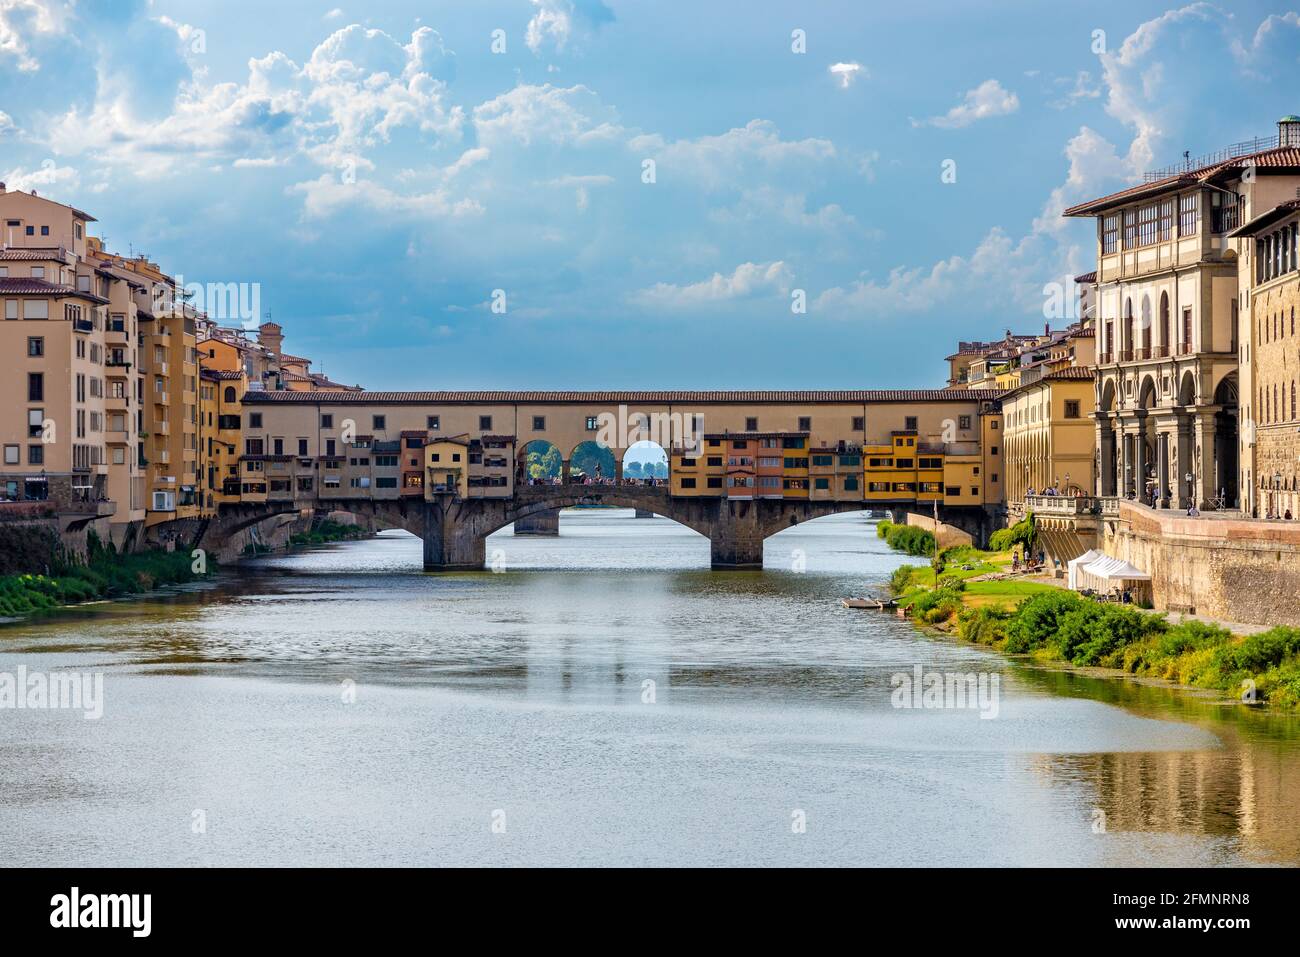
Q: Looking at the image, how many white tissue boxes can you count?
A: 0